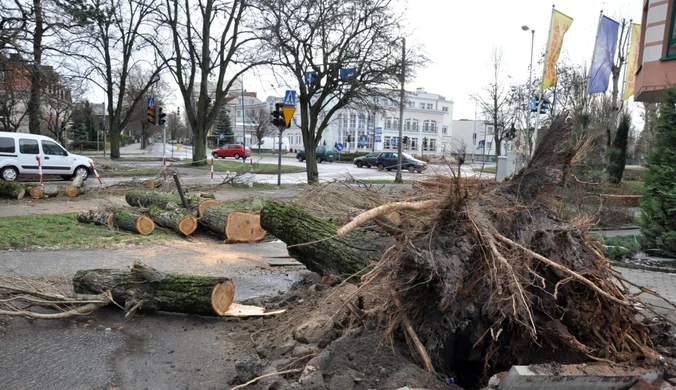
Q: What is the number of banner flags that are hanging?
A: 3